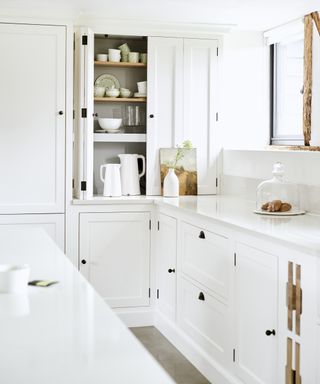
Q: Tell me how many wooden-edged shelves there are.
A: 2